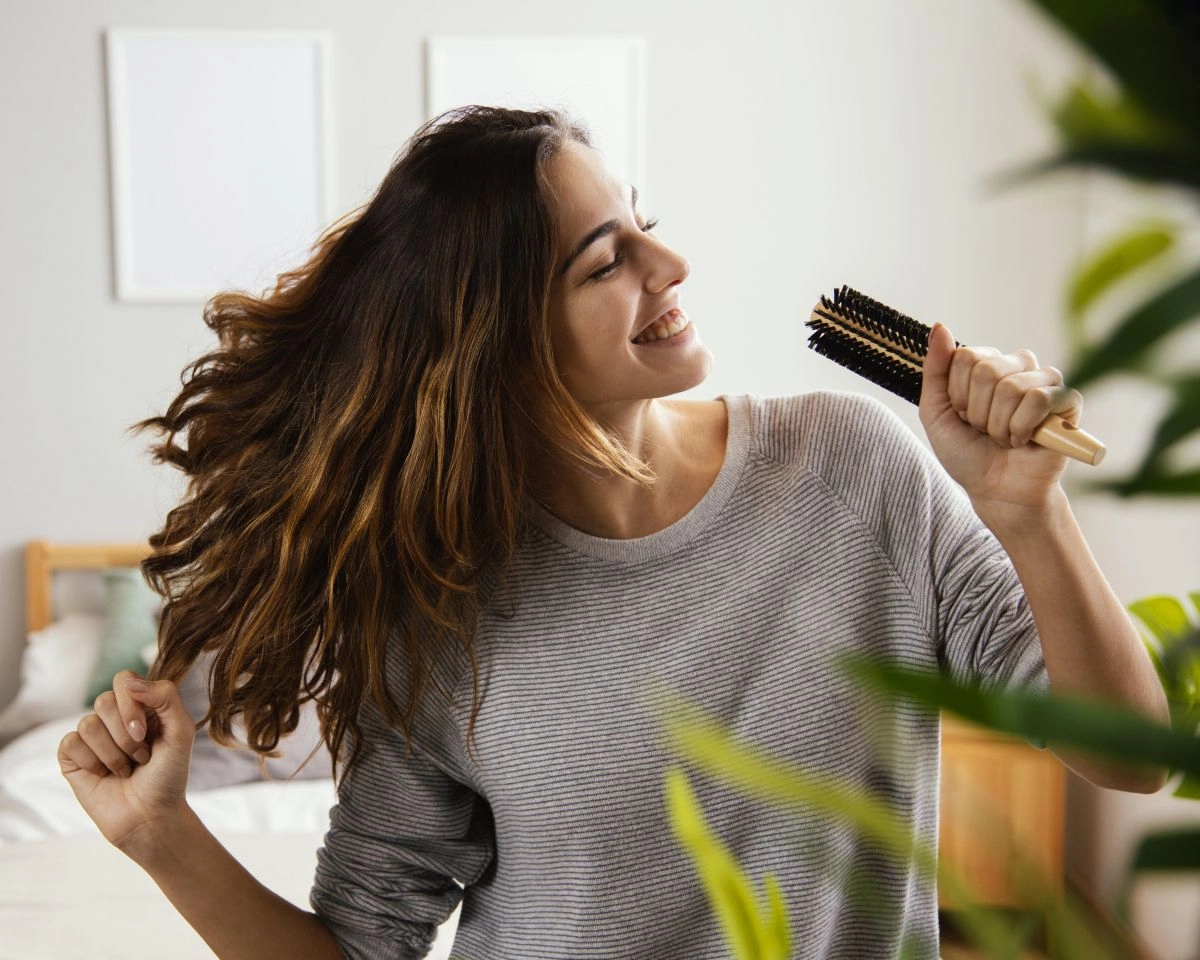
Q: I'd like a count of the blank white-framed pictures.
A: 2